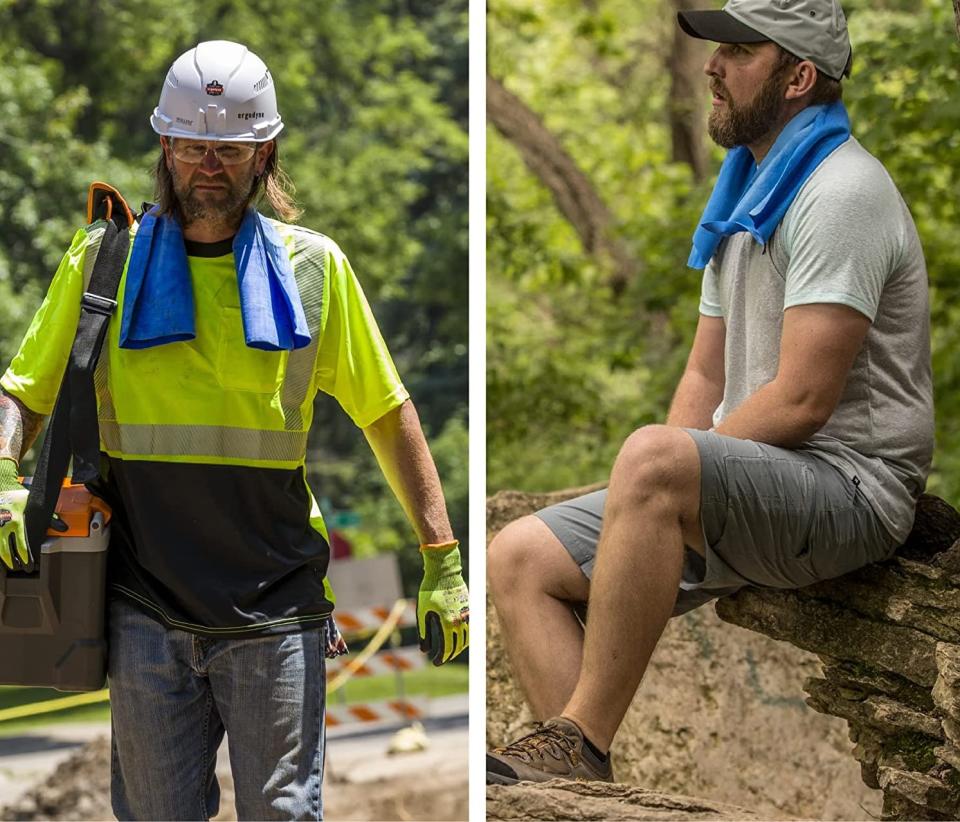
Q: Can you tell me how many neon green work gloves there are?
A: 2